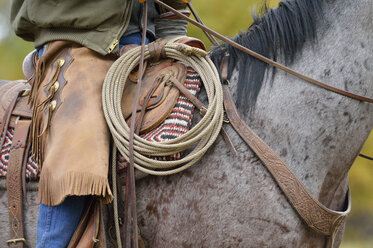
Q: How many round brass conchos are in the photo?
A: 3